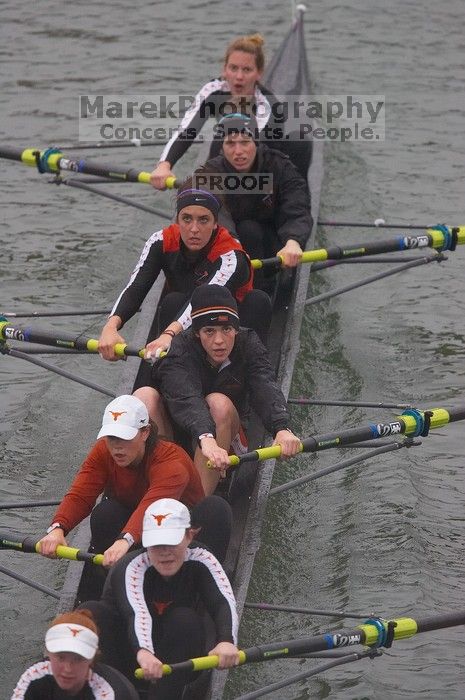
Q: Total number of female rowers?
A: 7